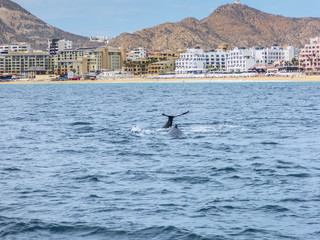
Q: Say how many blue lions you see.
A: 0